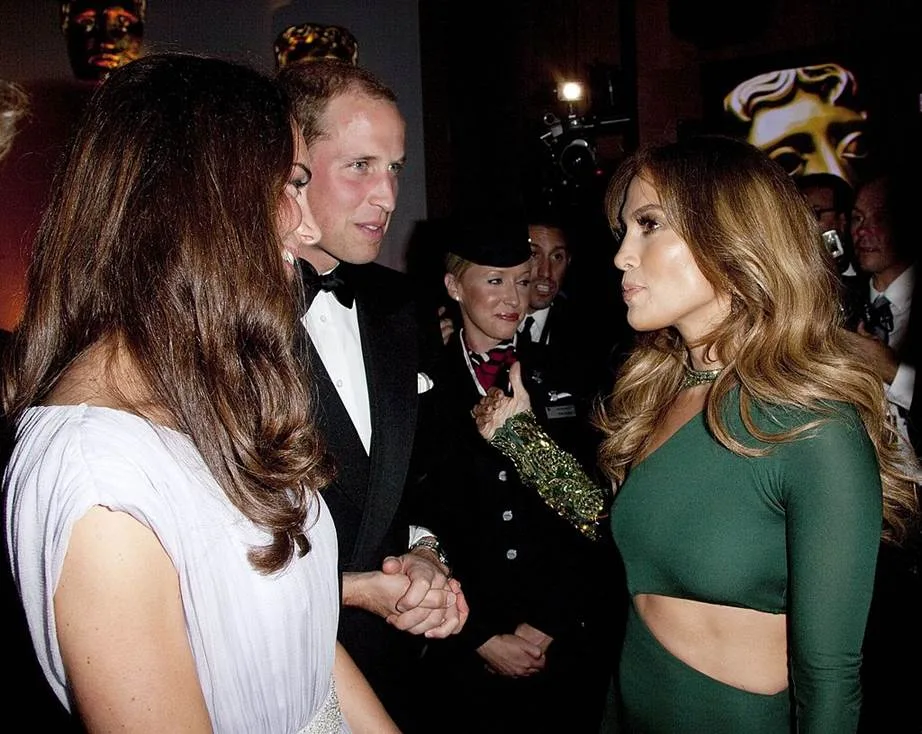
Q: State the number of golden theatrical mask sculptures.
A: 3